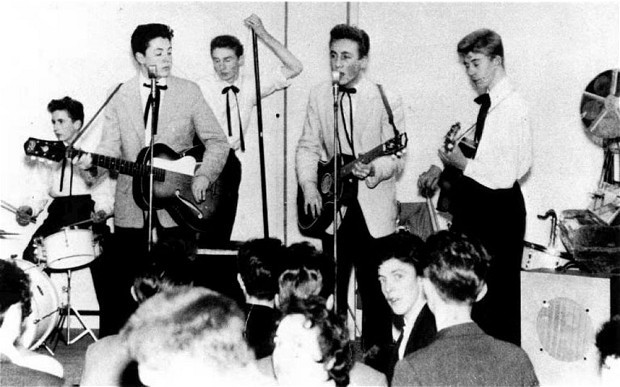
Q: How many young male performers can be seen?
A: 5